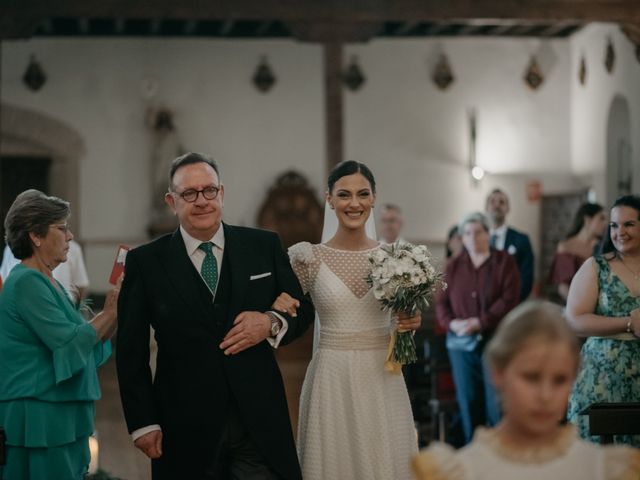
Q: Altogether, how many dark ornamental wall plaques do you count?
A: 7